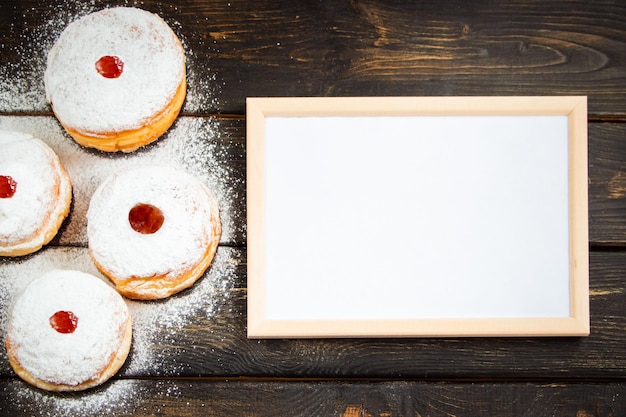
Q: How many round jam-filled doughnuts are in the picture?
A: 4